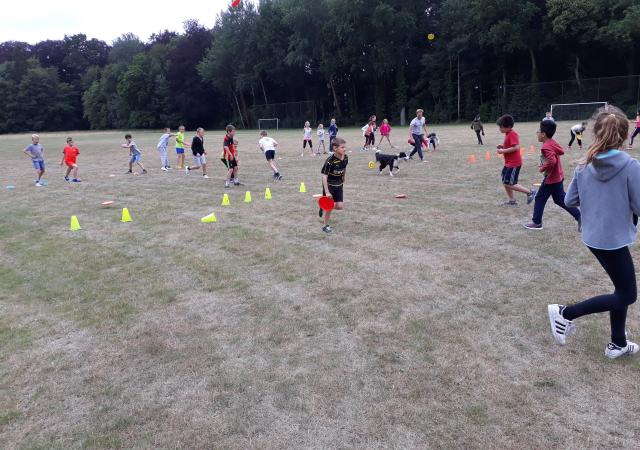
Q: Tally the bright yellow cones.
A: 7